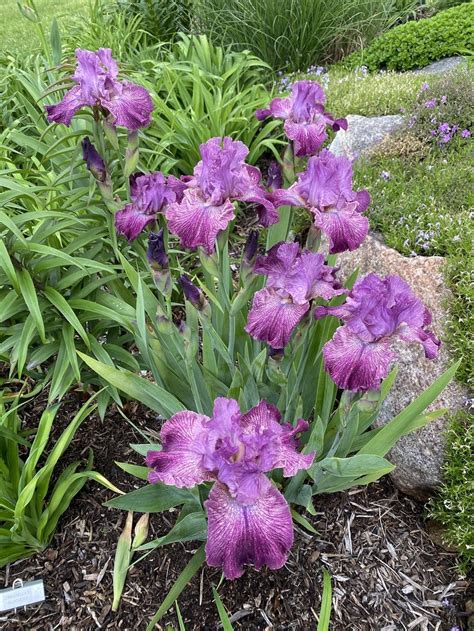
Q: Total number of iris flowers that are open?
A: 8